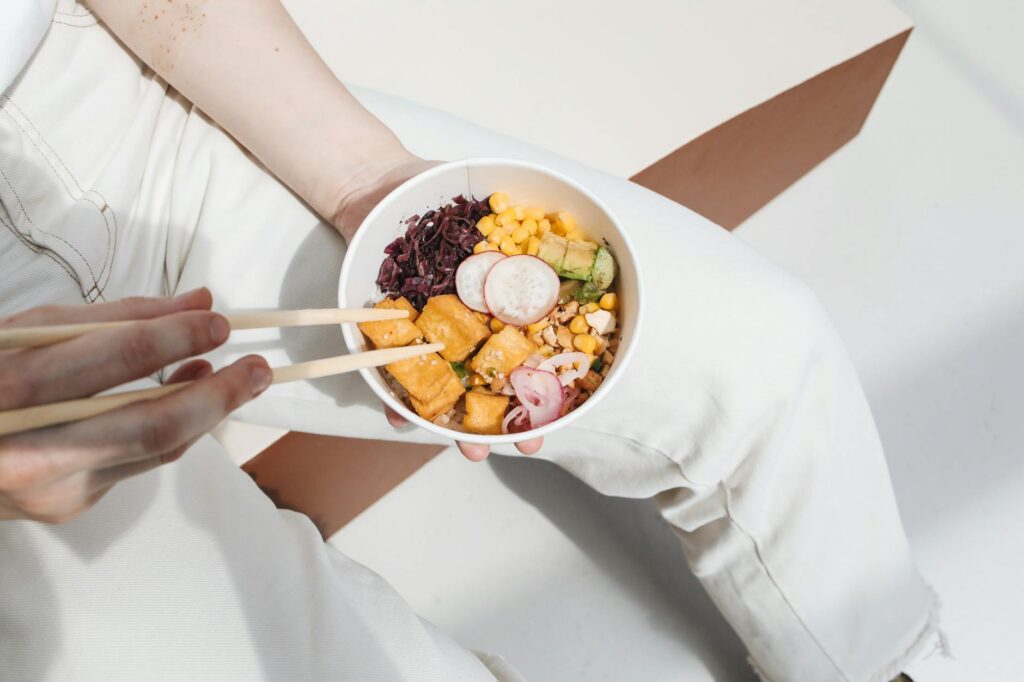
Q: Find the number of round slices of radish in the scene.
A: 2